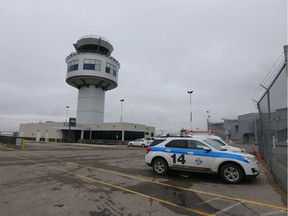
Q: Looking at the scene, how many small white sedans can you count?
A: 1